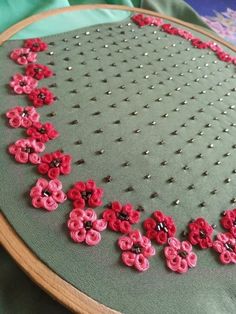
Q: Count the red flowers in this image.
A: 14